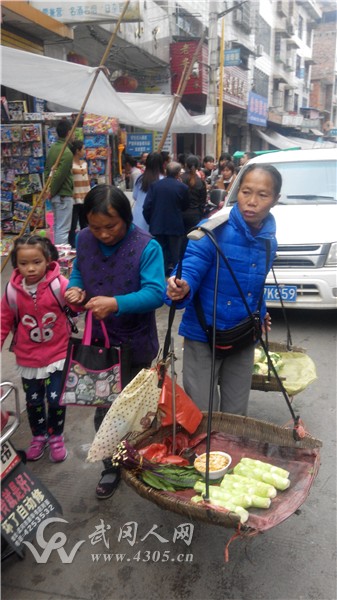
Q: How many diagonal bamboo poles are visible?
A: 2